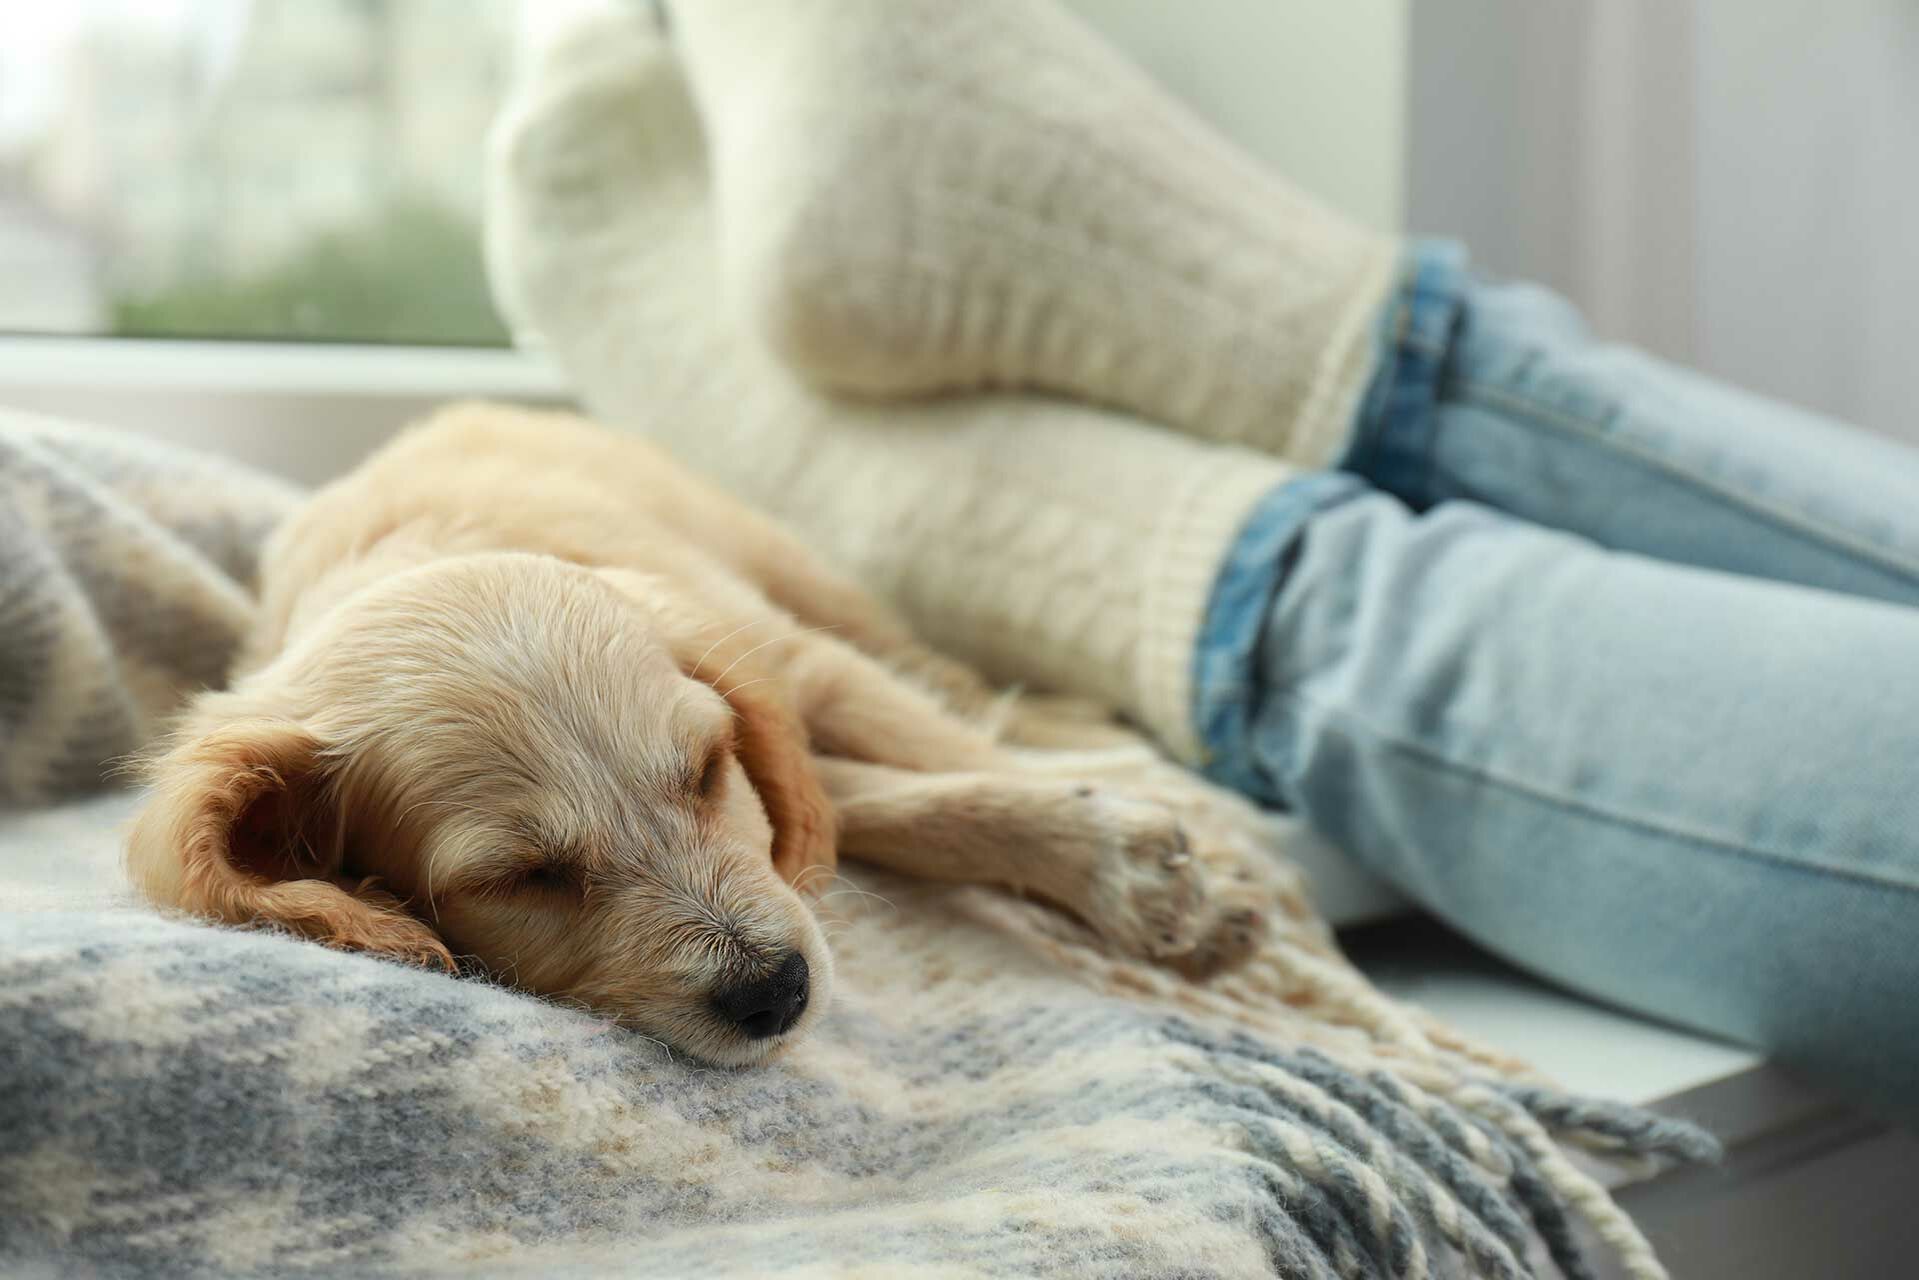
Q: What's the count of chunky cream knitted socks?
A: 2